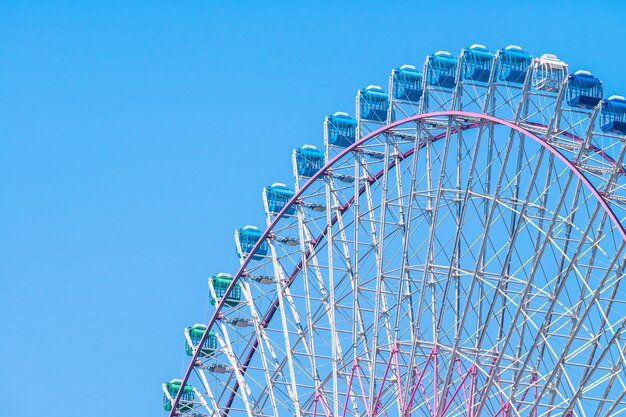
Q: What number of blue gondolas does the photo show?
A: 11